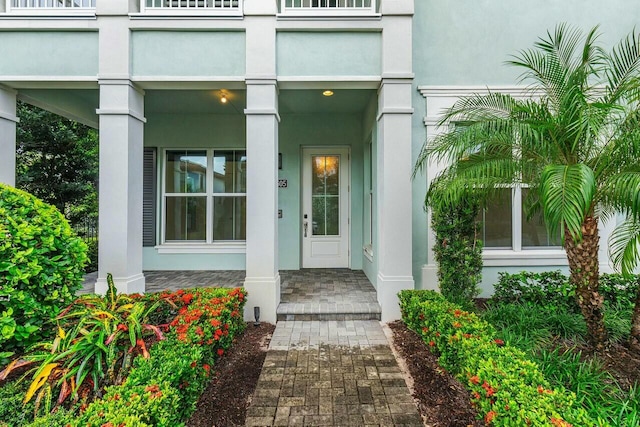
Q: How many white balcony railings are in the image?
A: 3